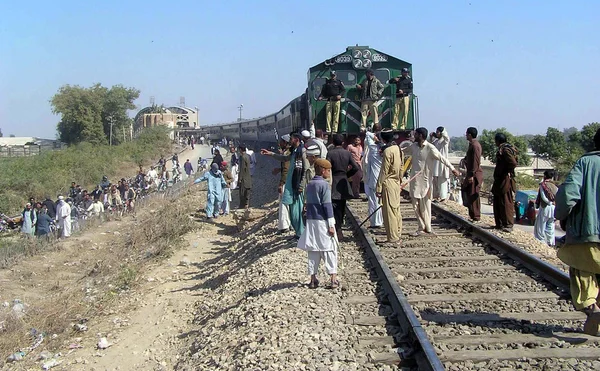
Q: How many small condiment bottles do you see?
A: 0